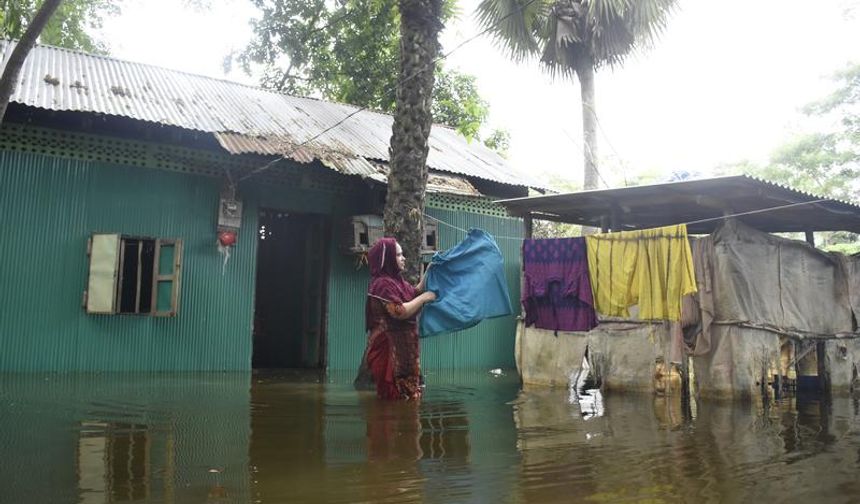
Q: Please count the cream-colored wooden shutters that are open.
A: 1